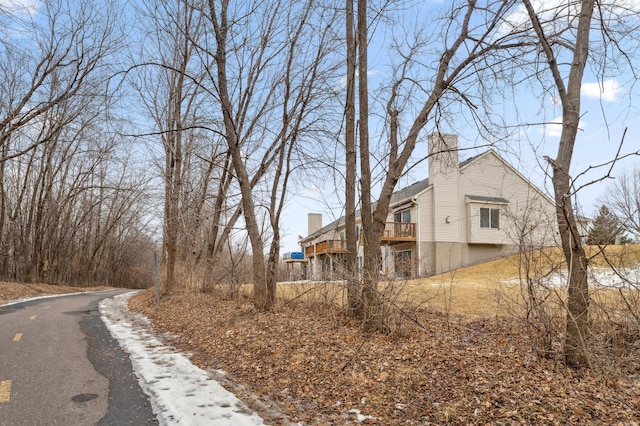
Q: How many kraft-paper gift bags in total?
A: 0